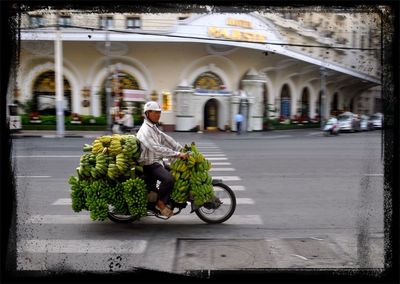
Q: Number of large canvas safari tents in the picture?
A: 0